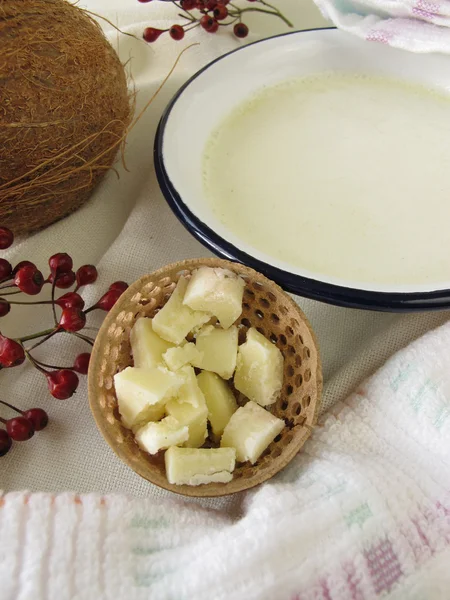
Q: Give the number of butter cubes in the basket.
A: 12